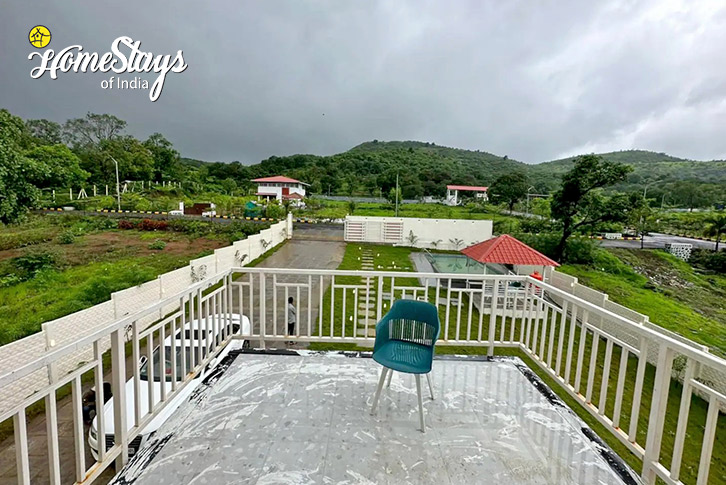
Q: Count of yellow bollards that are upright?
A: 0